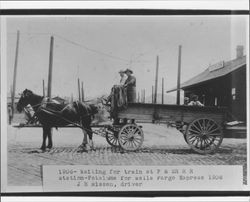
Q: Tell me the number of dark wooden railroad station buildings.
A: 1